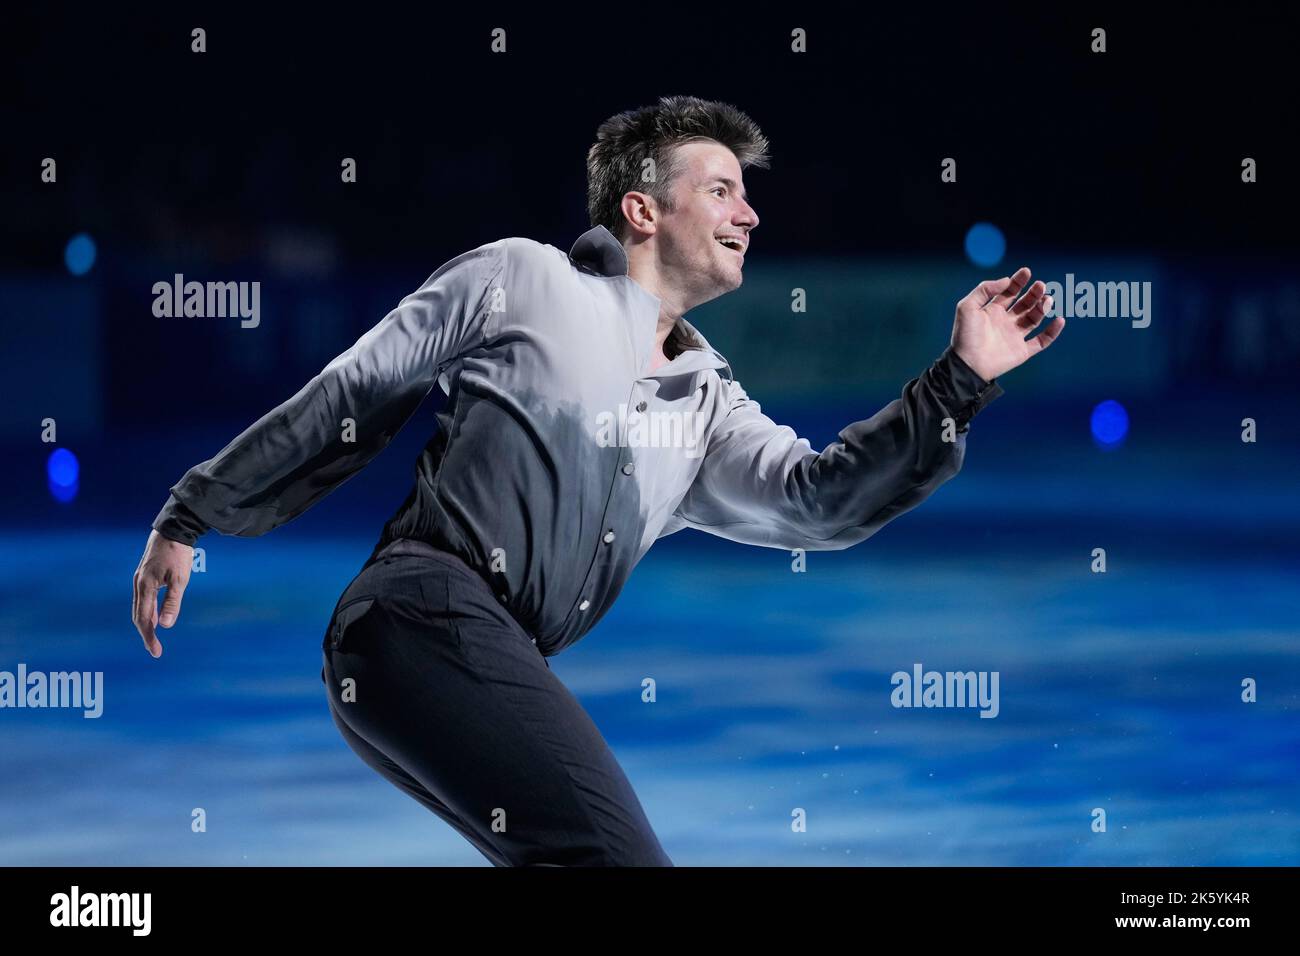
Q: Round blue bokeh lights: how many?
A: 4